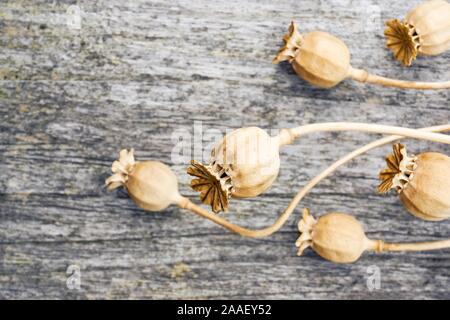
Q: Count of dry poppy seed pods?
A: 6